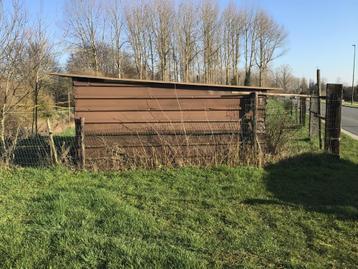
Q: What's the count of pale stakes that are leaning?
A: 1